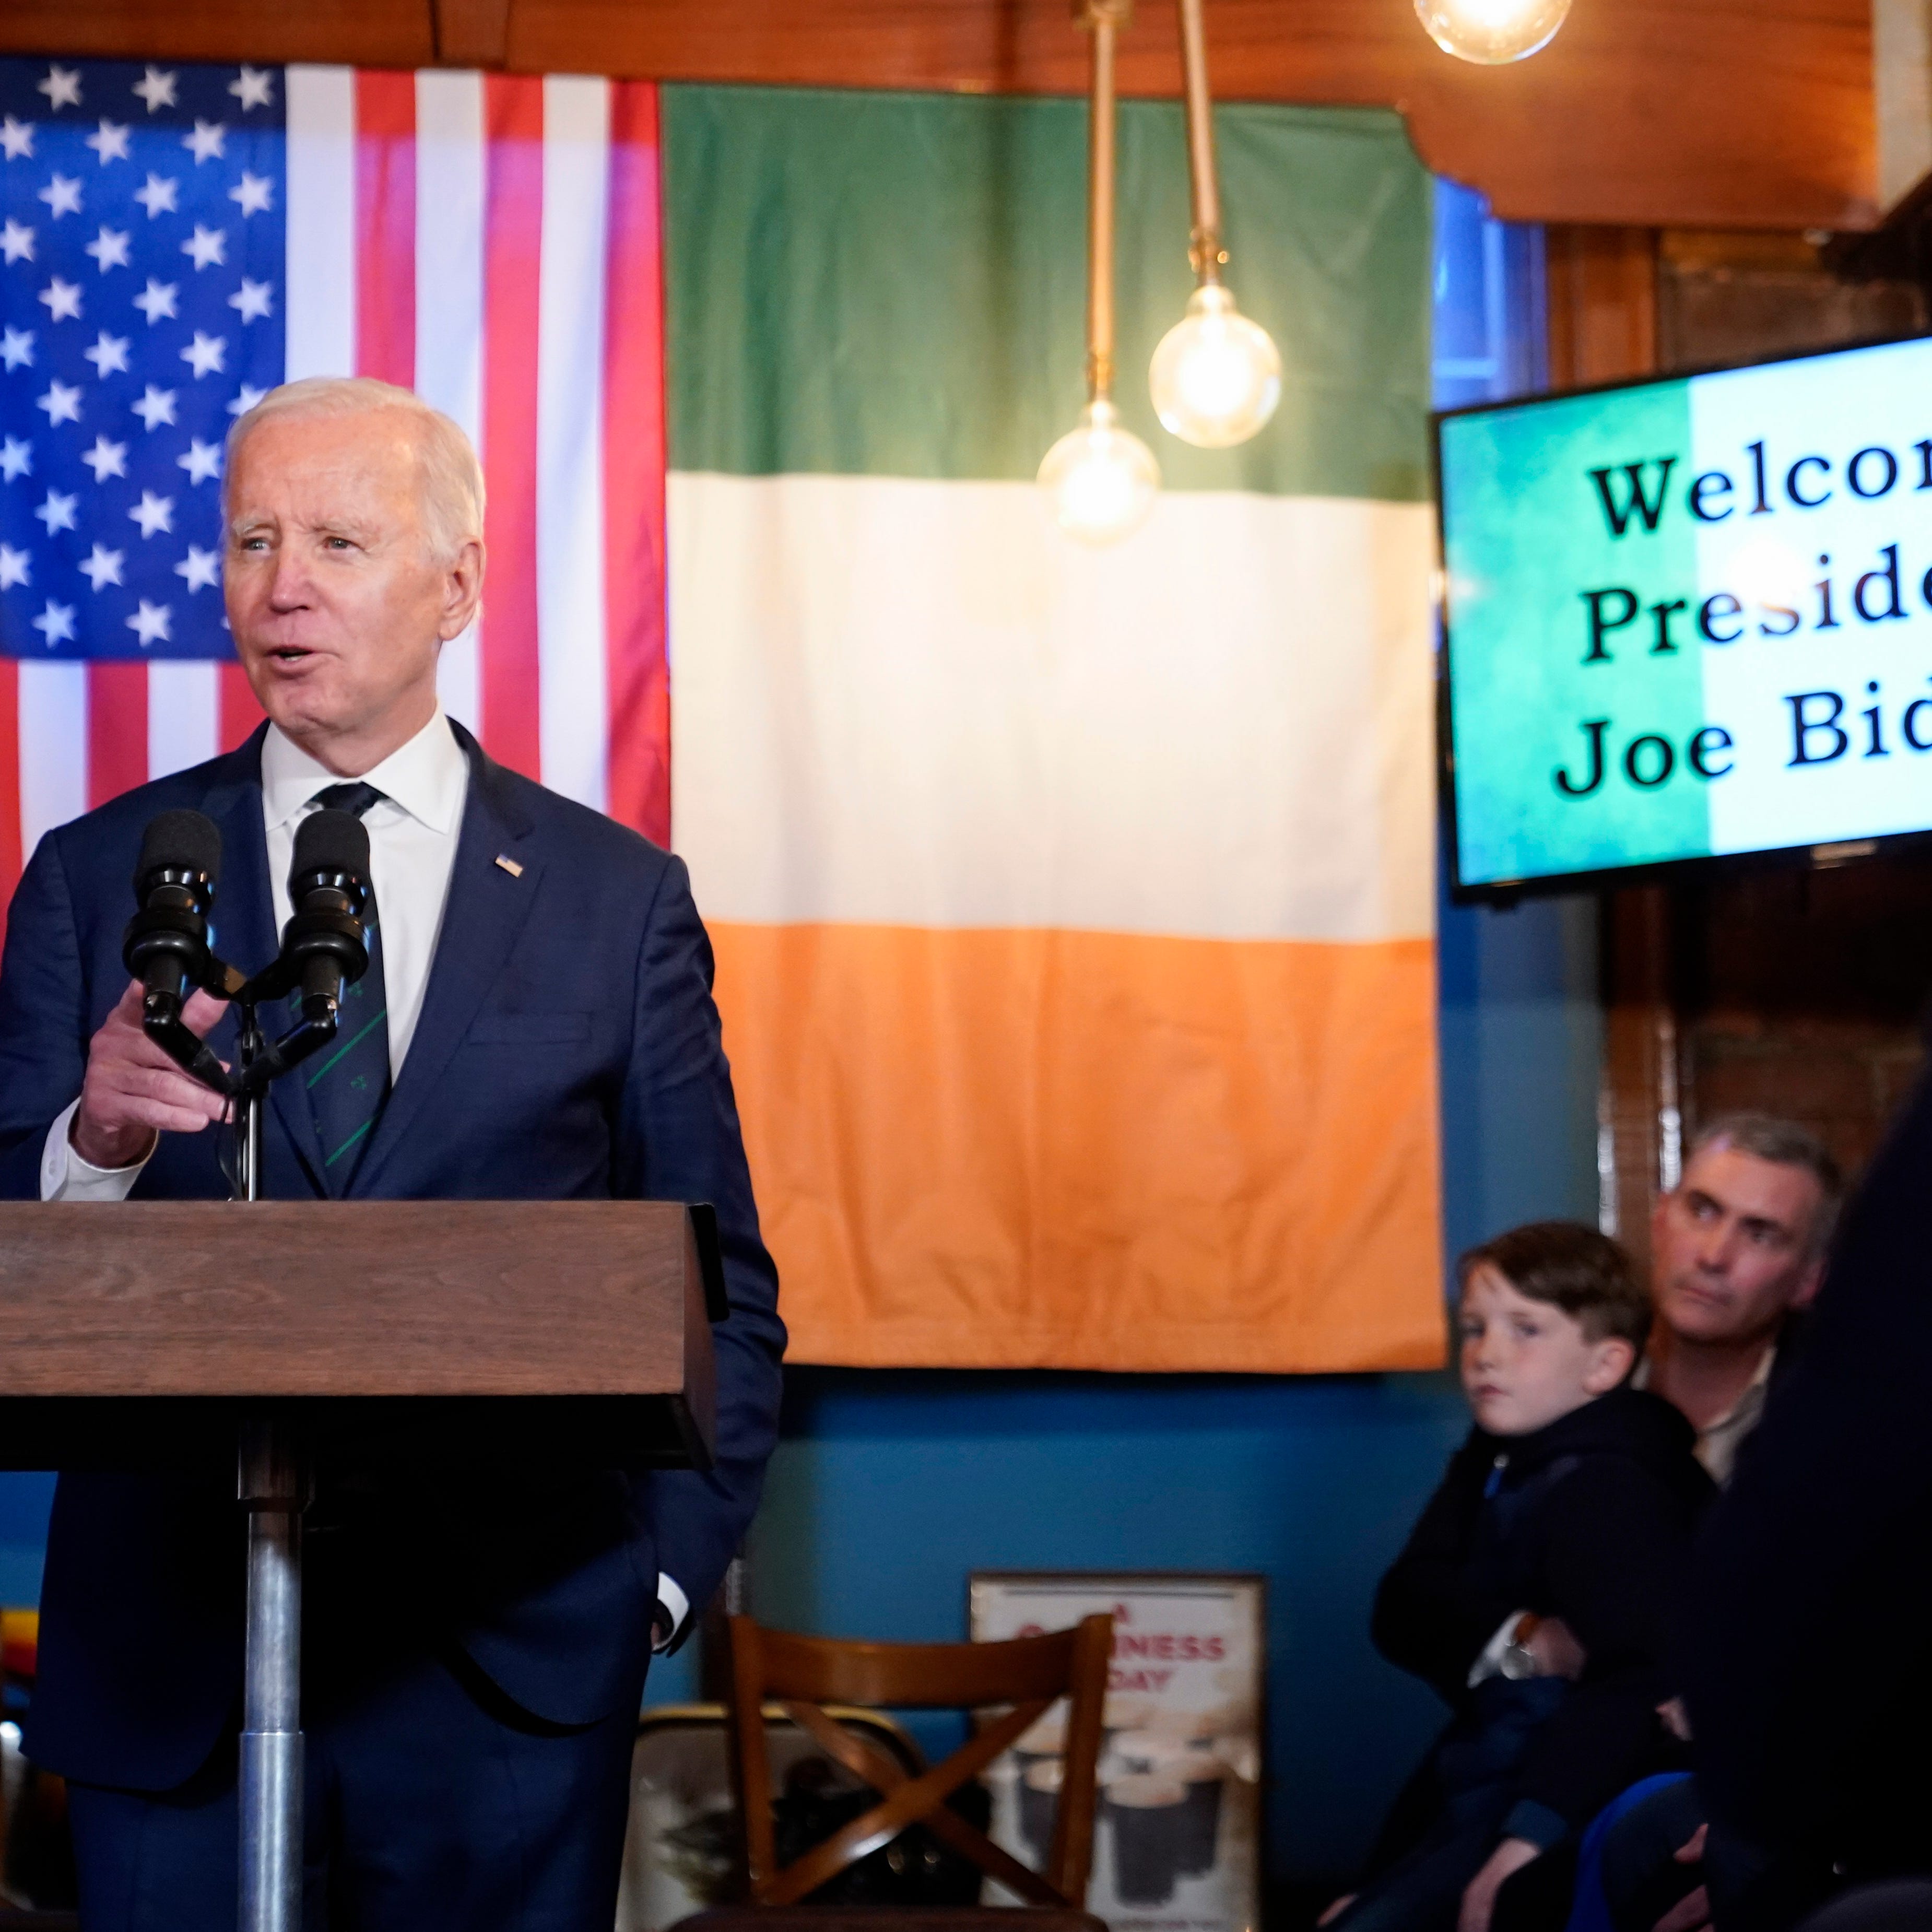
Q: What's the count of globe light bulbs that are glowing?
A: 3